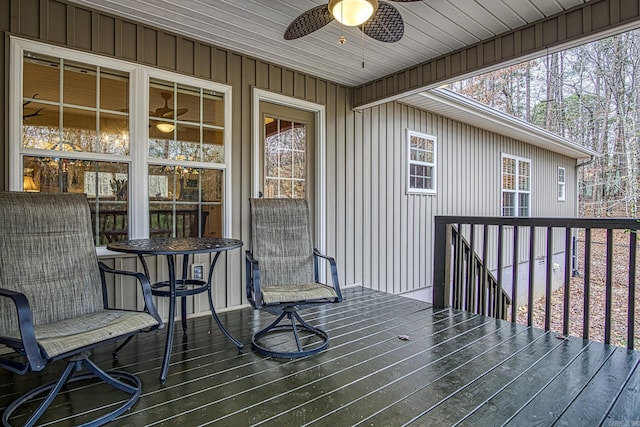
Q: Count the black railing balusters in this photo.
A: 11